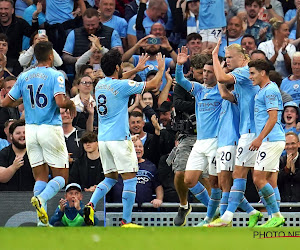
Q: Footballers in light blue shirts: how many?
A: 6